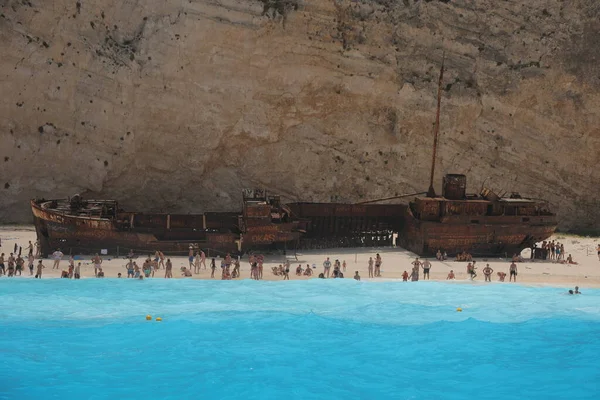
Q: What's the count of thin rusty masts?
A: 1